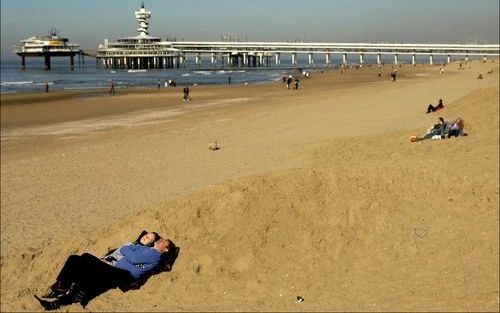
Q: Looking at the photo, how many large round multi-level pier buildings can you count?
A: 2